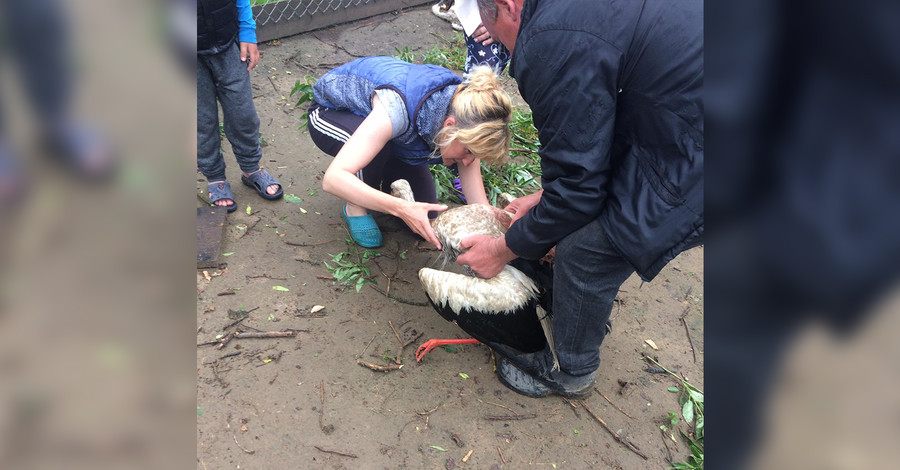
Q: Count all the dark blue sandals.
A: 2